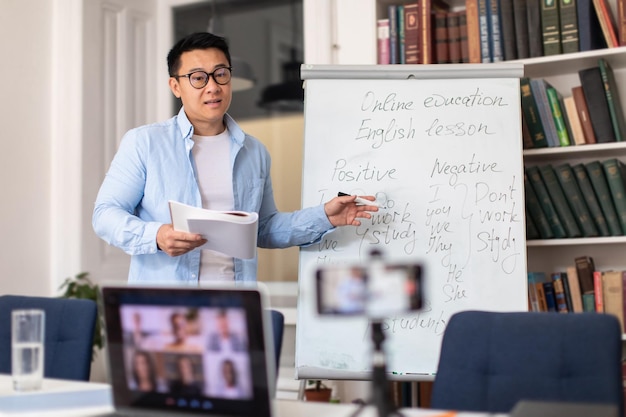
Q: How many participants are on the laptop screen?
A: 6